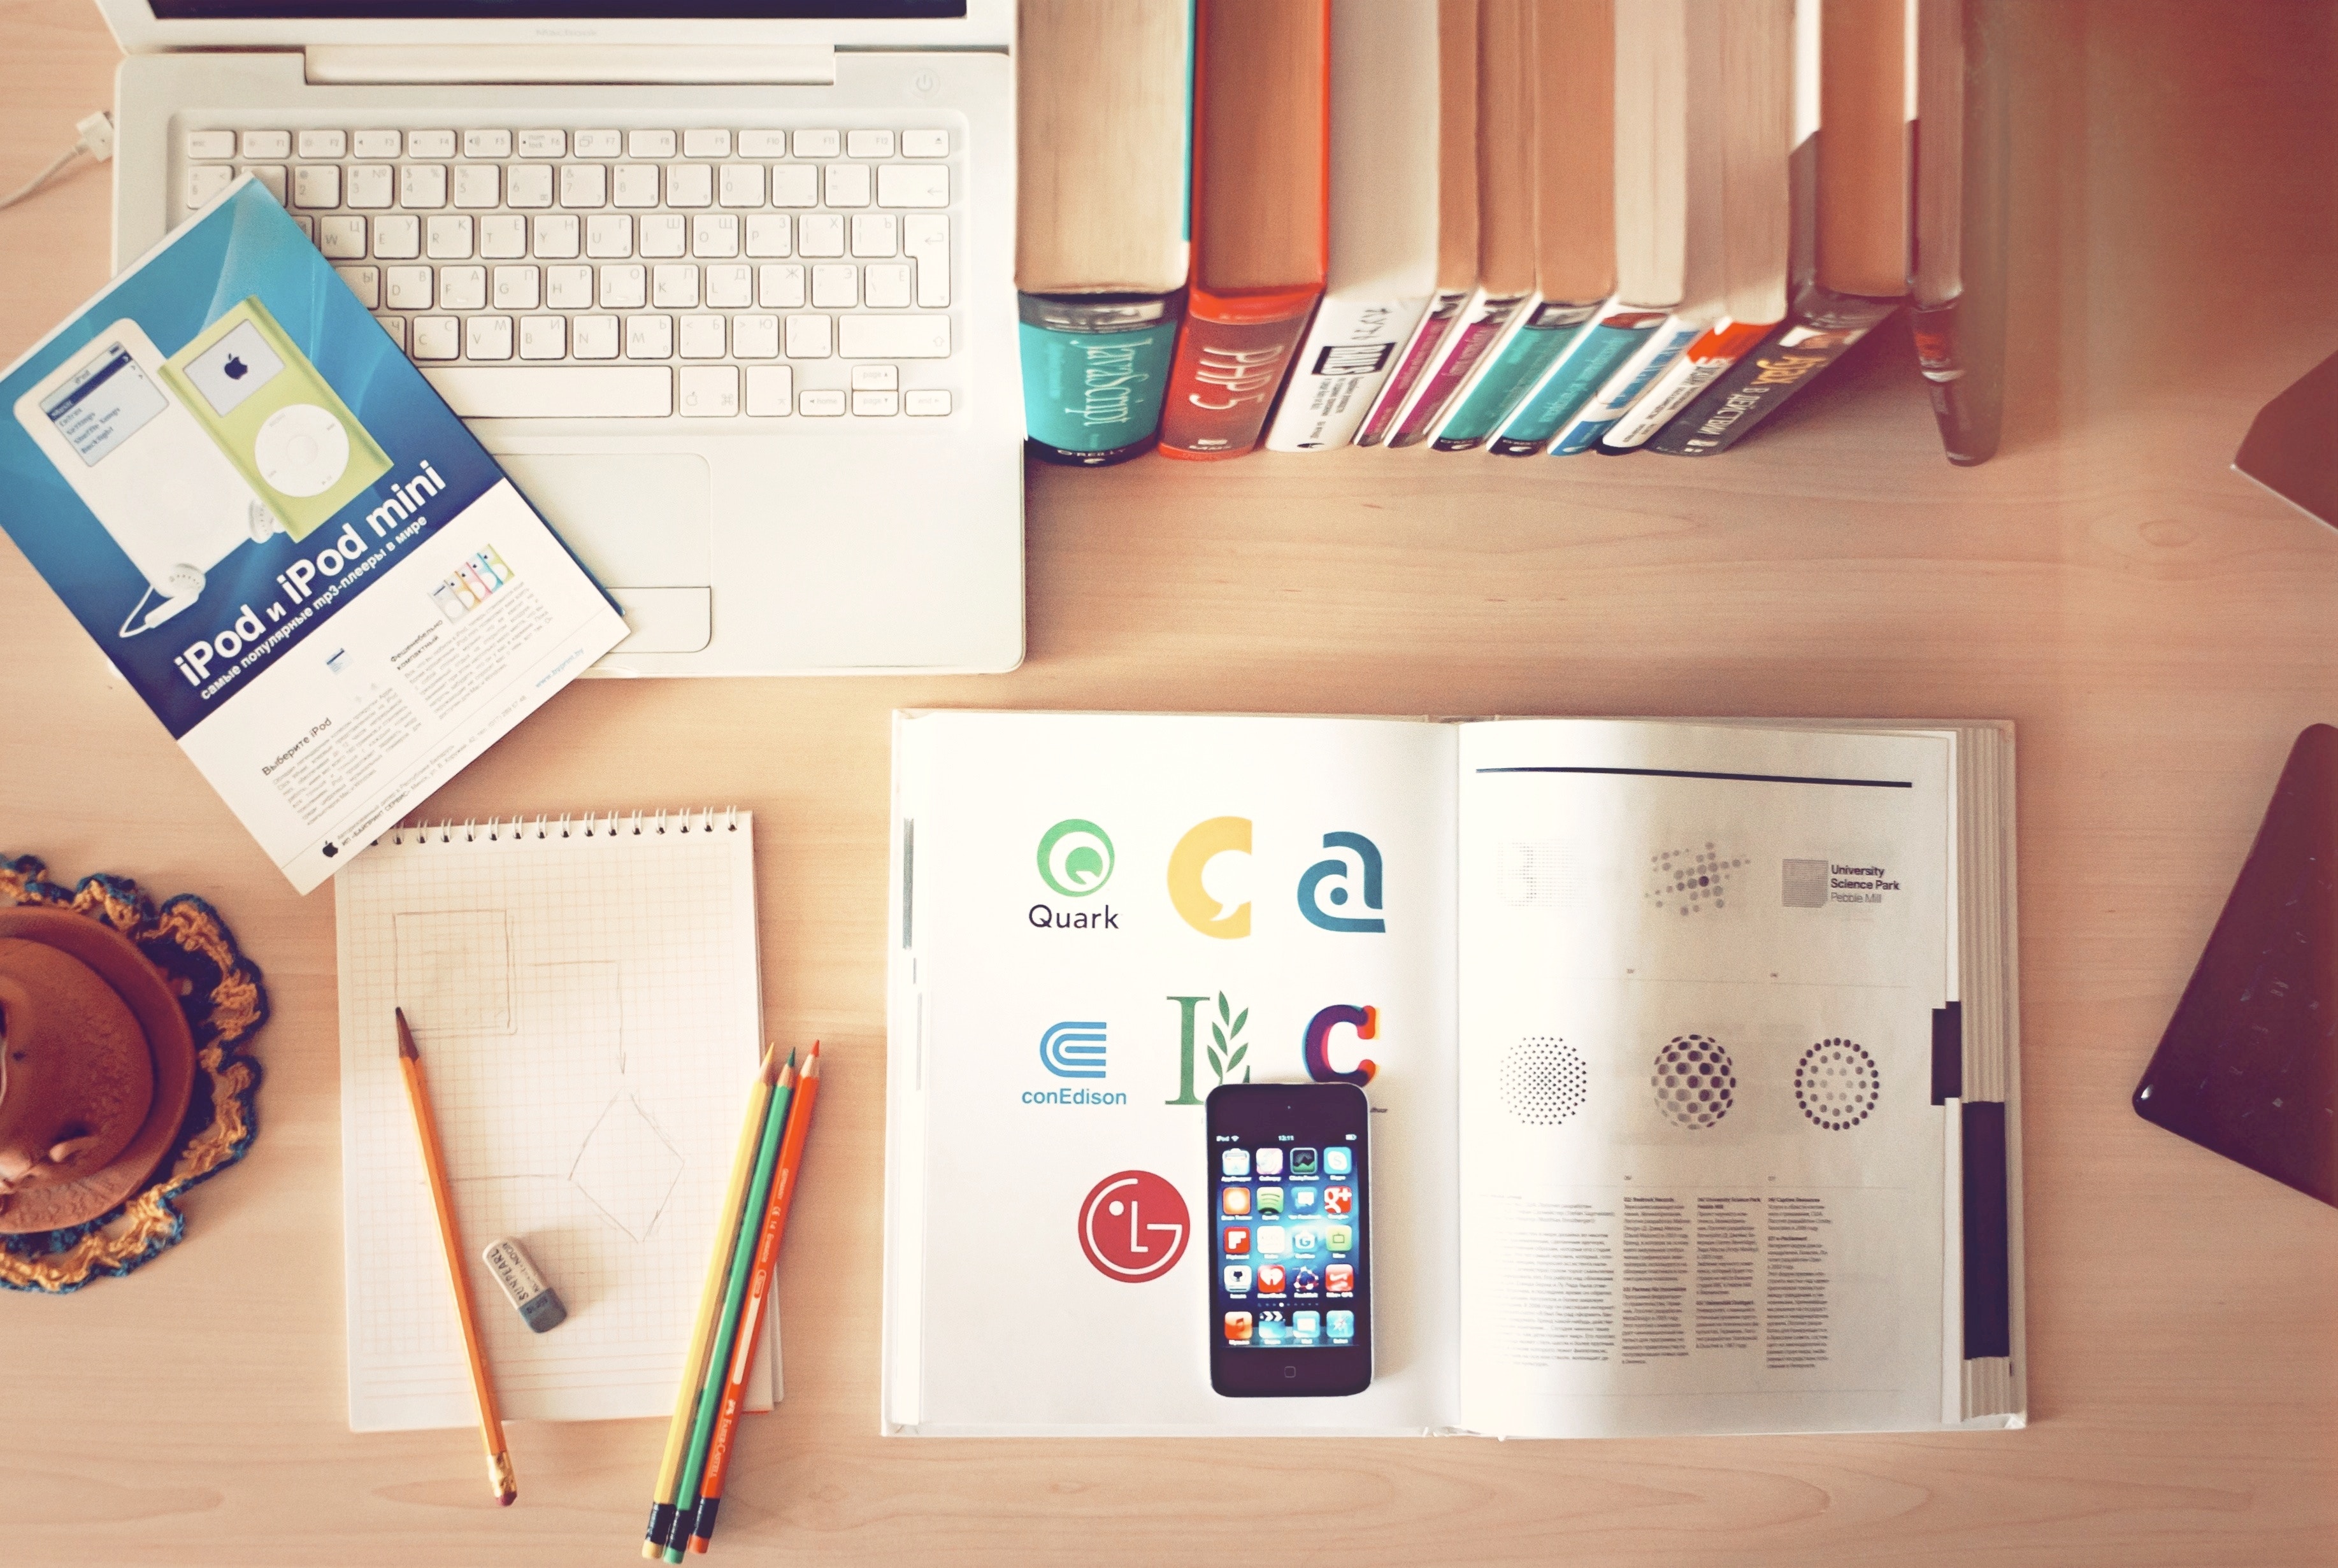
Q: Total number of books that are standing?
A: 11